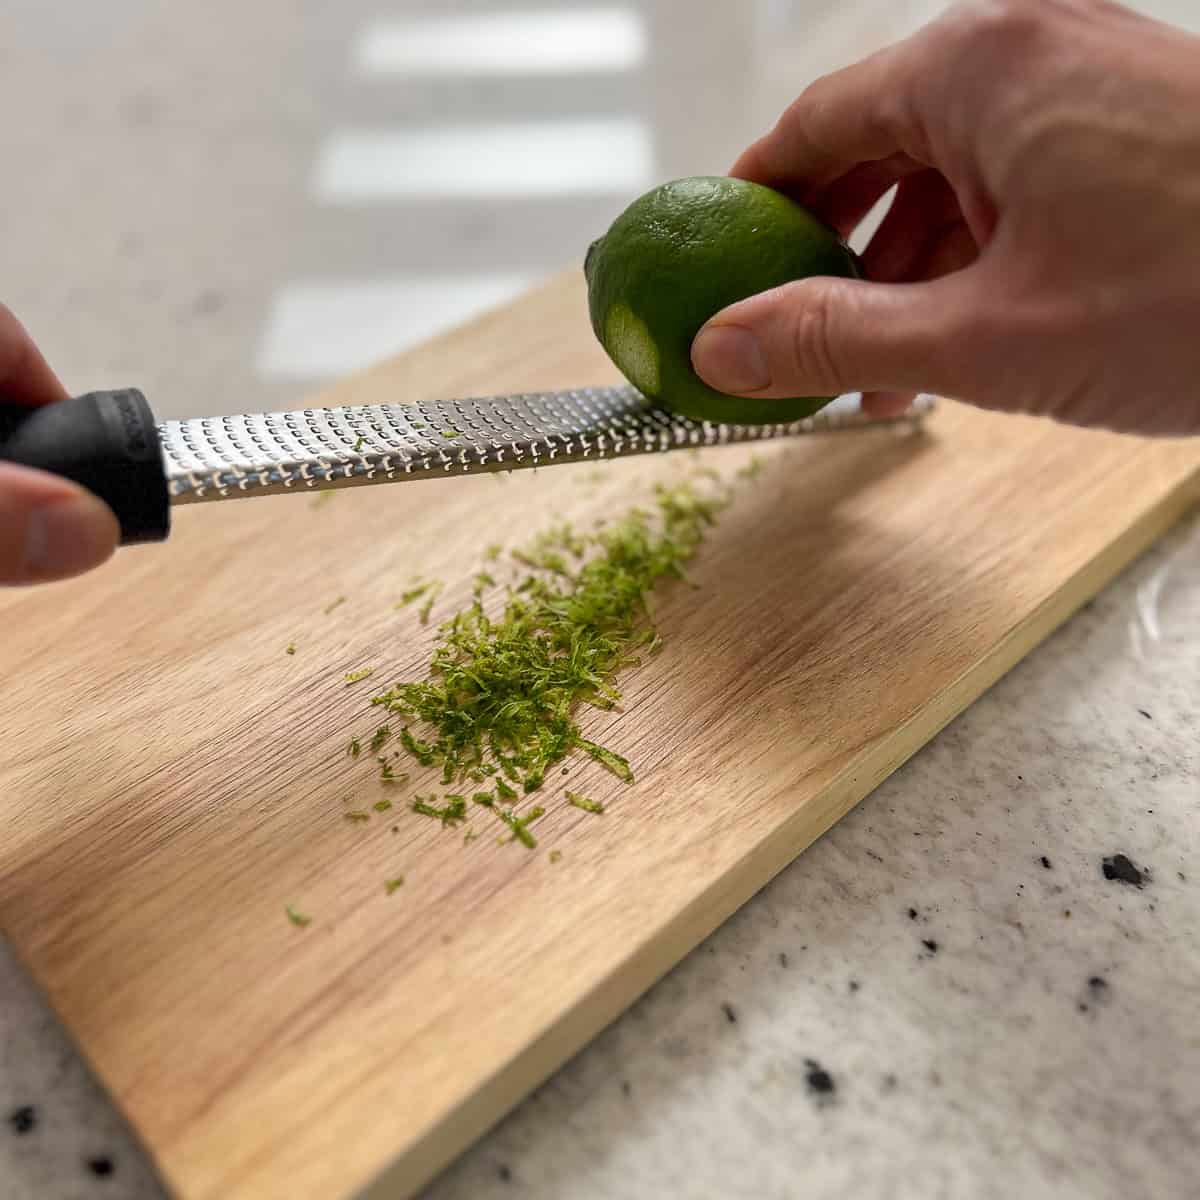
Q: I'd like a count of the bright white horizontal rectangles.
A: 3